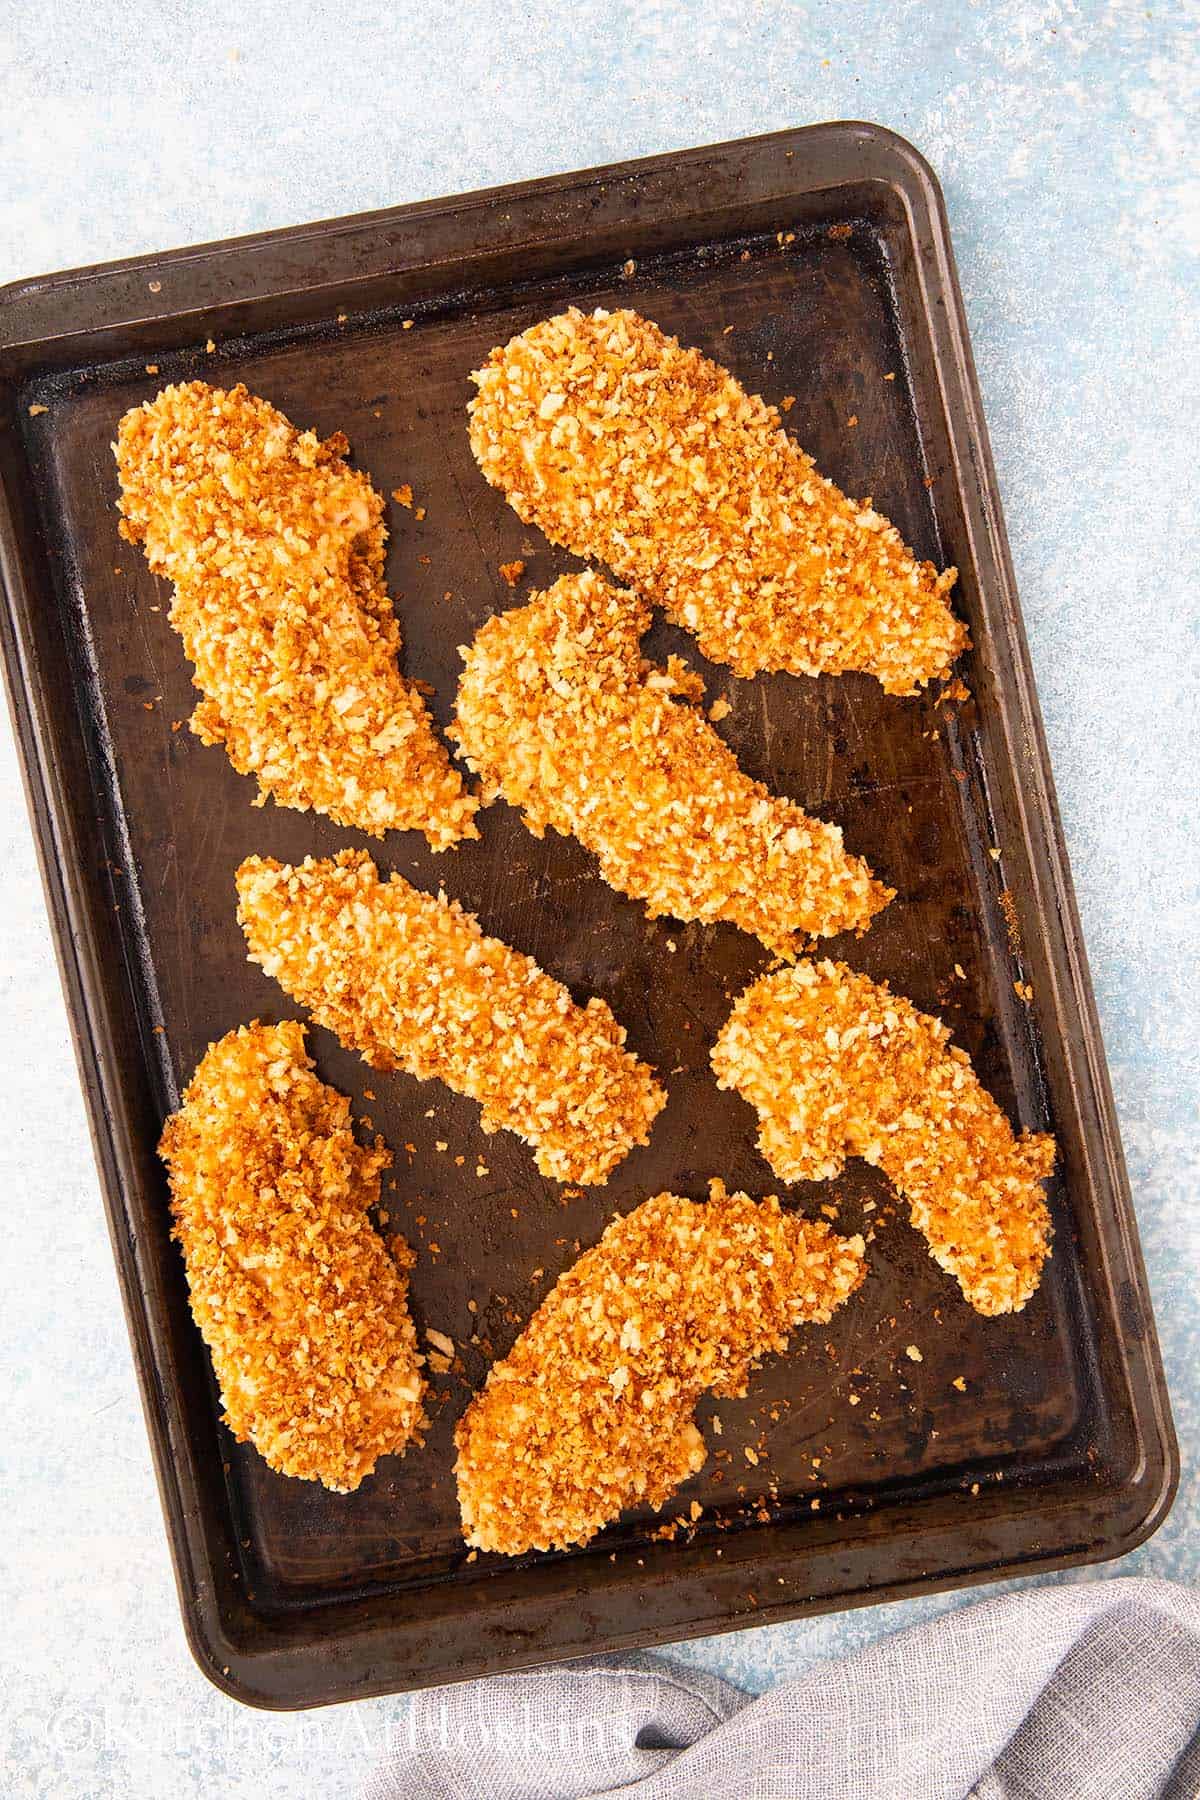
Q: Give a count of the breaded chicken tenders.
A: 7